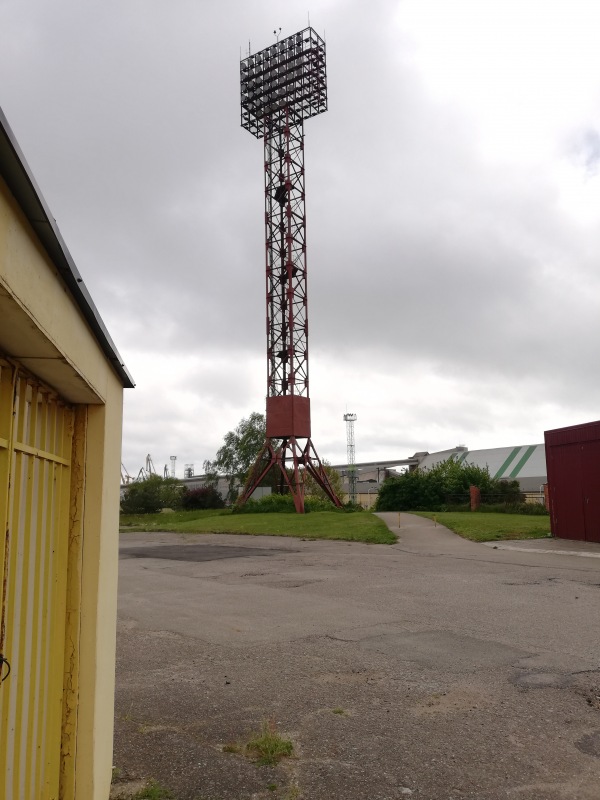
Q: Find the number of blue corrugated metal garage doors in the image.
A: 0